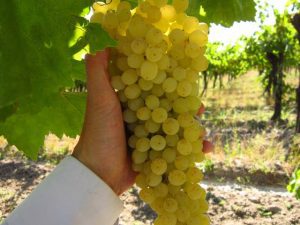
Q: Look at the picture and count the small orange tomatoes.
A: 0